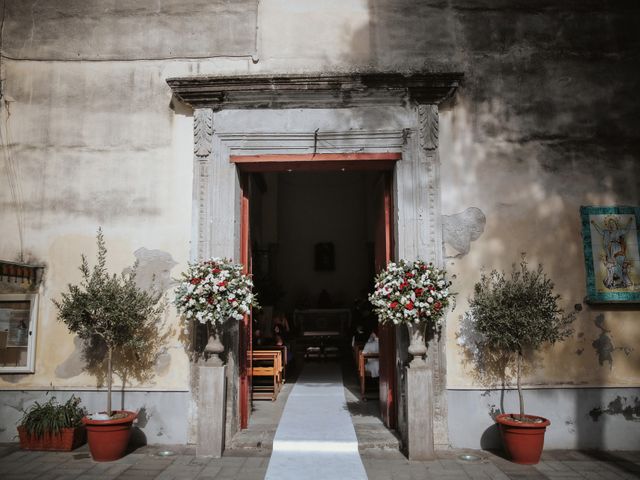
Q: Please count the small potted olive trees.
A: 2